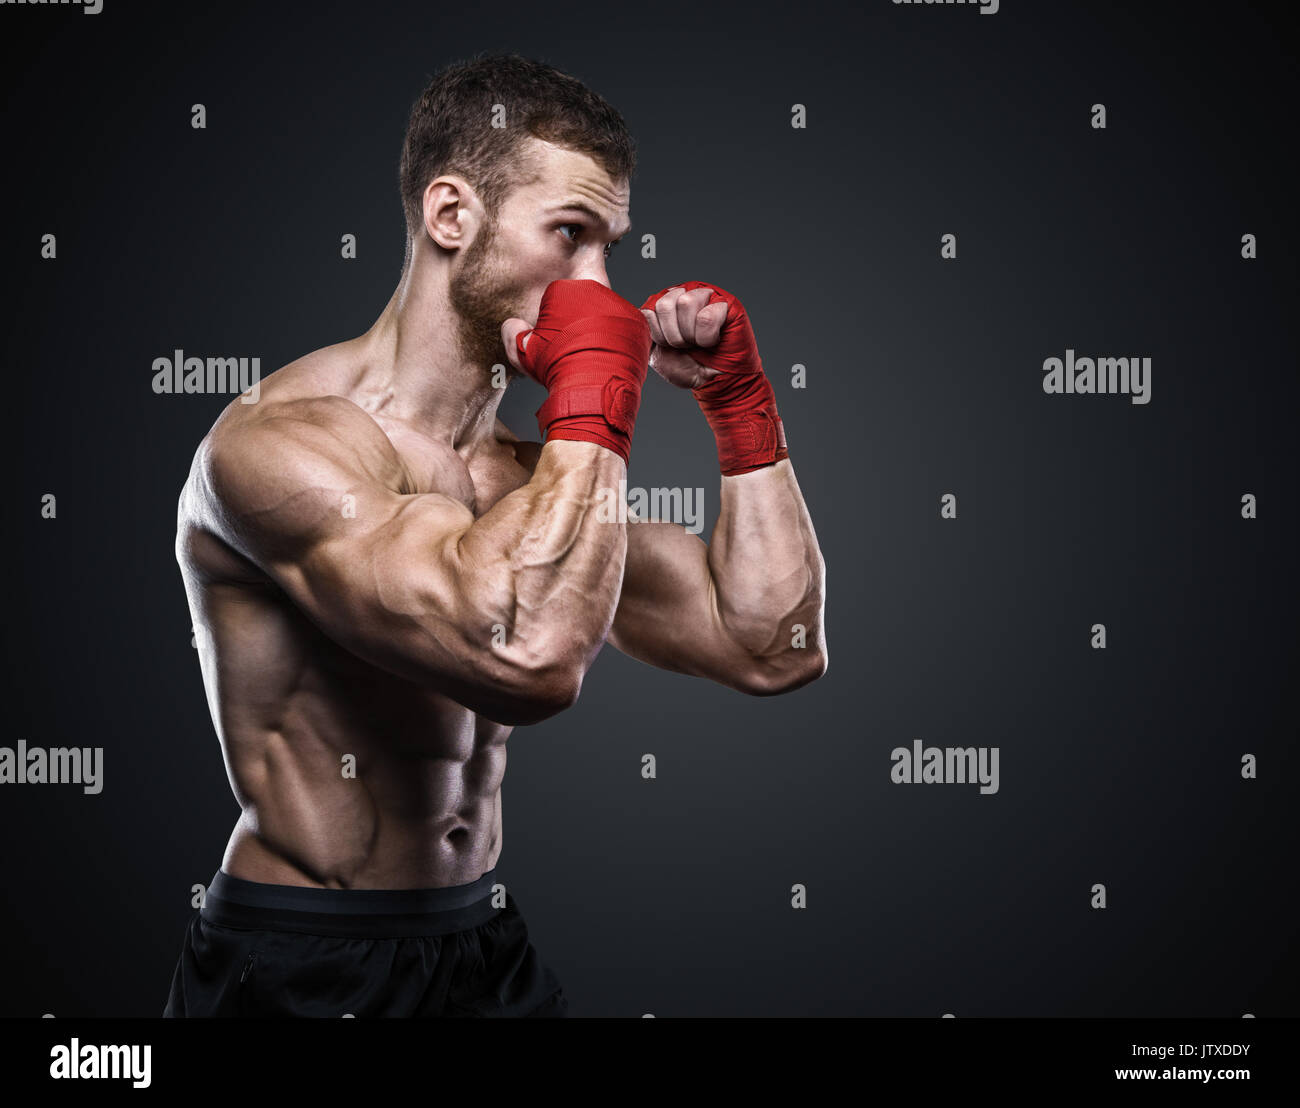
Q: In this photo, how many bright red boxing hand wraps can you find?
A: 2